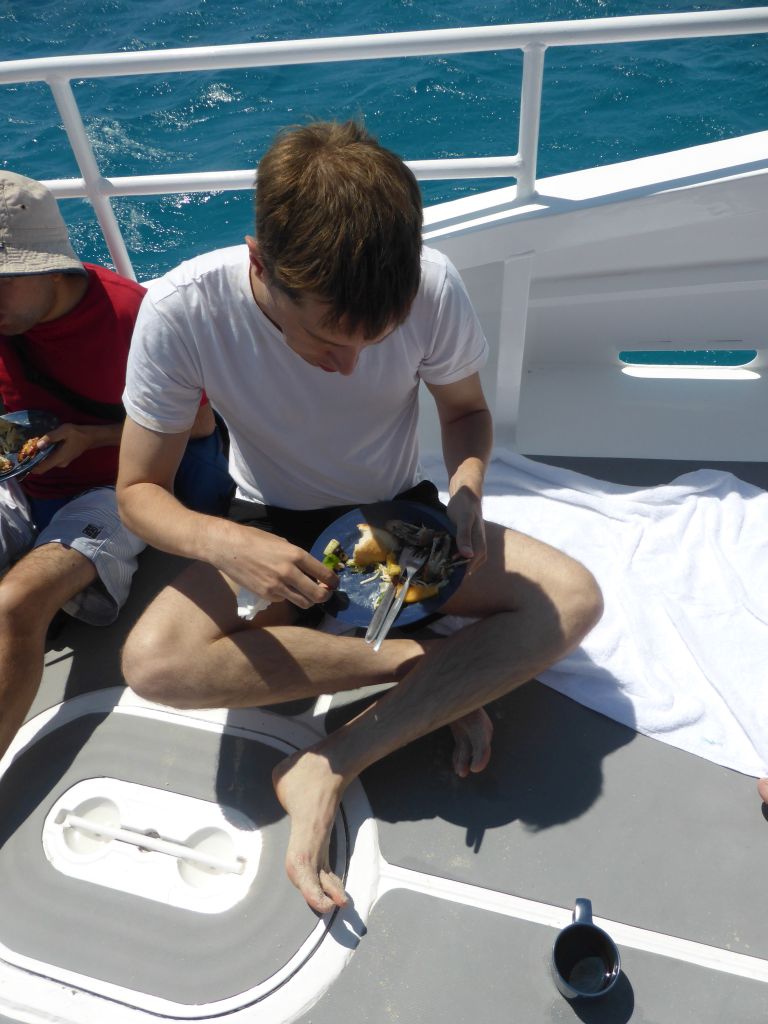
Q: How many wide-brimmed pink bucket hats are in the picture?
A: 0